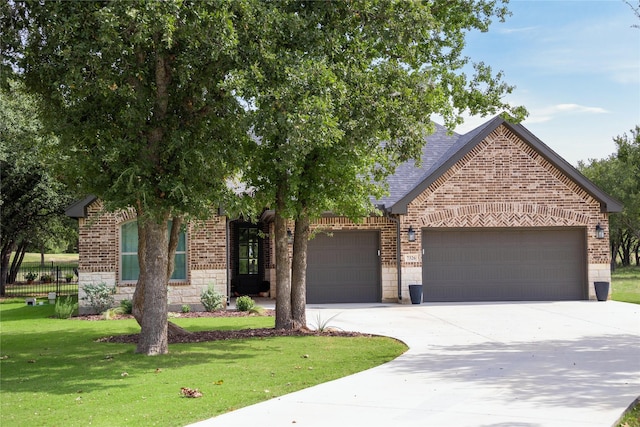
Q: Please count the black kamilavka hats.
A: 0